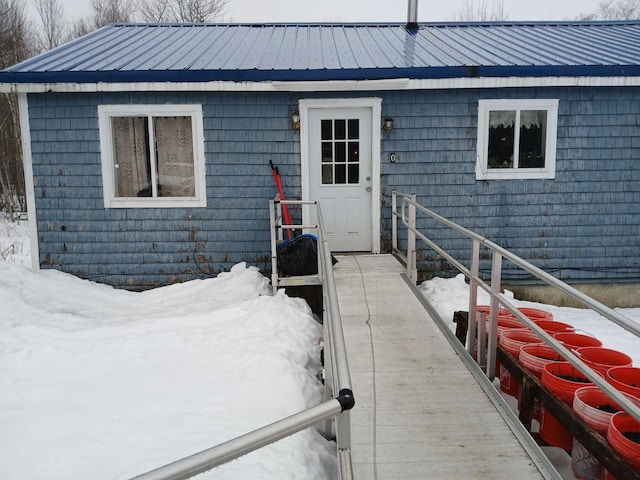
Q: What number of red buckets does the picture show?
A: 12